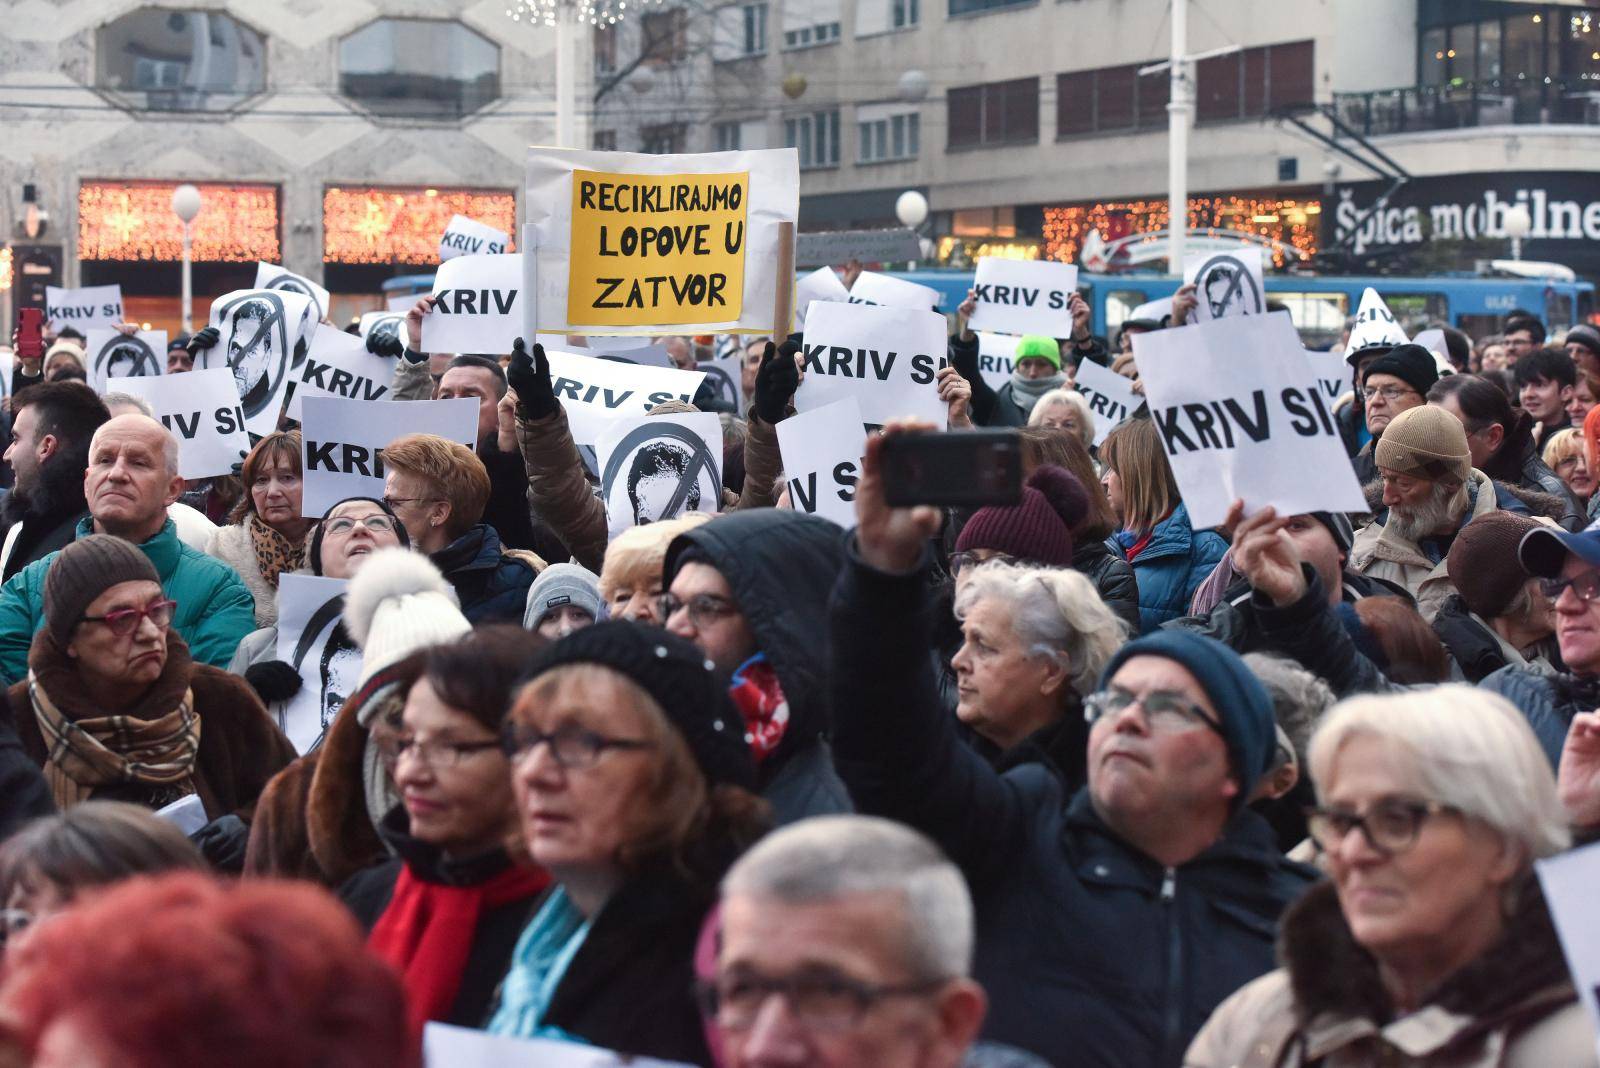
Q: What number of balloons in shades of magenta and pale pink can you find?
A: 0